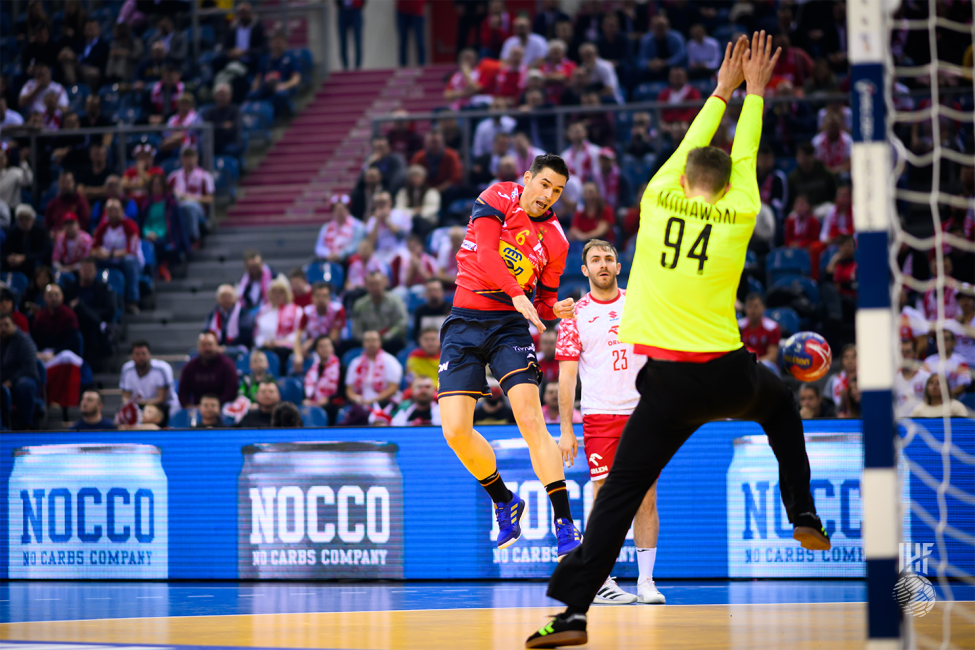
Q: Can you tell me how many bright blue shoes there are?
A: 2